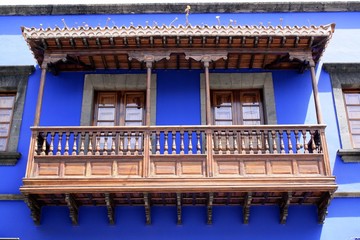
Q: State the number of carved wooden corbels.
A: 9